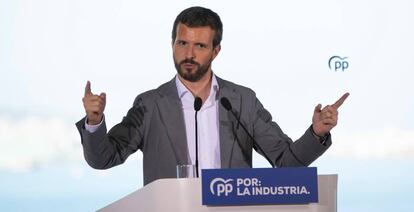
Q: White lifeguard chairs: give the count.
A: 0